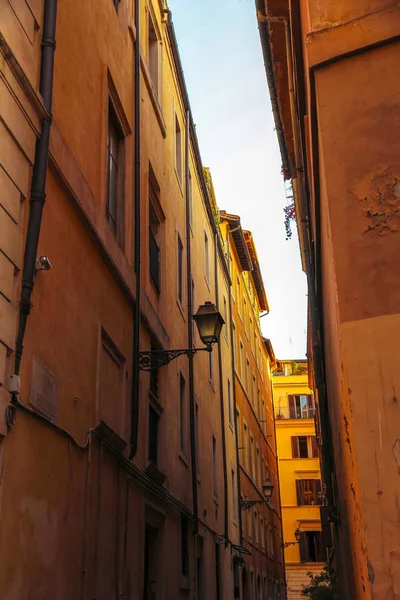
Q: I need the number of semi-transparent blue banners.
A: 0